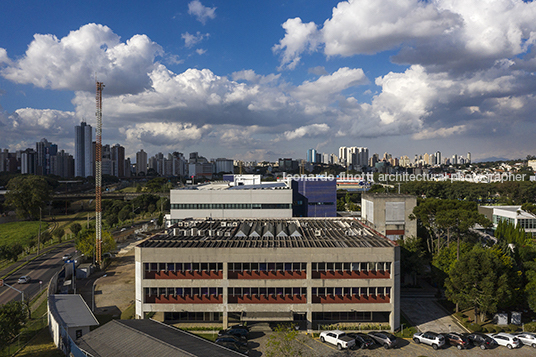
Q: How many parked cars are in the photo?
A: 11